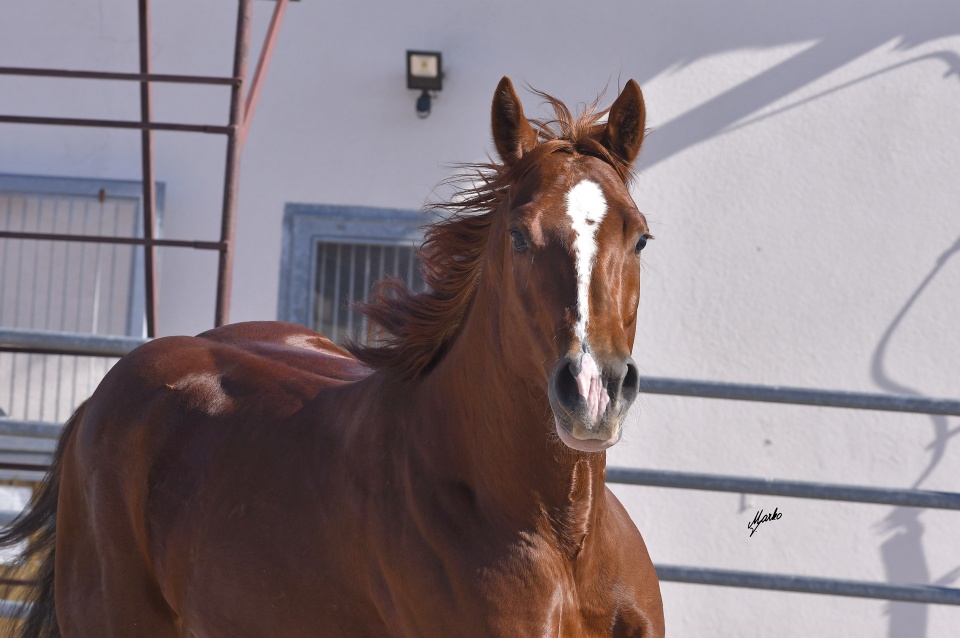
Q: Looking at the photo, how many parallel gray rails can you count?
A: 3